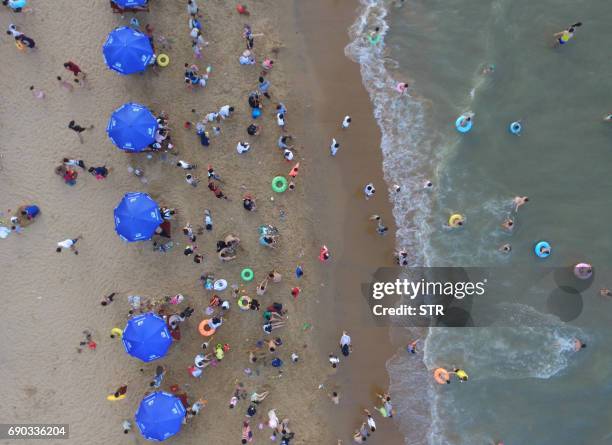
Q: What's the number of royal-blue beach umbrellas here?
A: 6